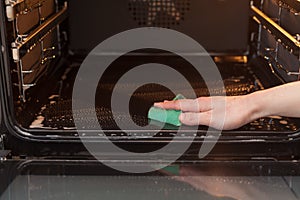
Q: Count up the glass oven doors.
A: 1